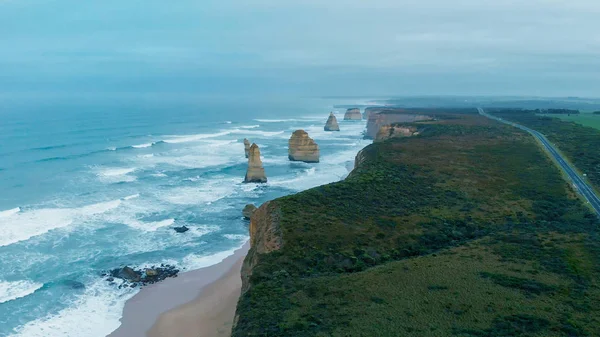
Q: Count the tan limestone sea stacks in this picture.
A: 5